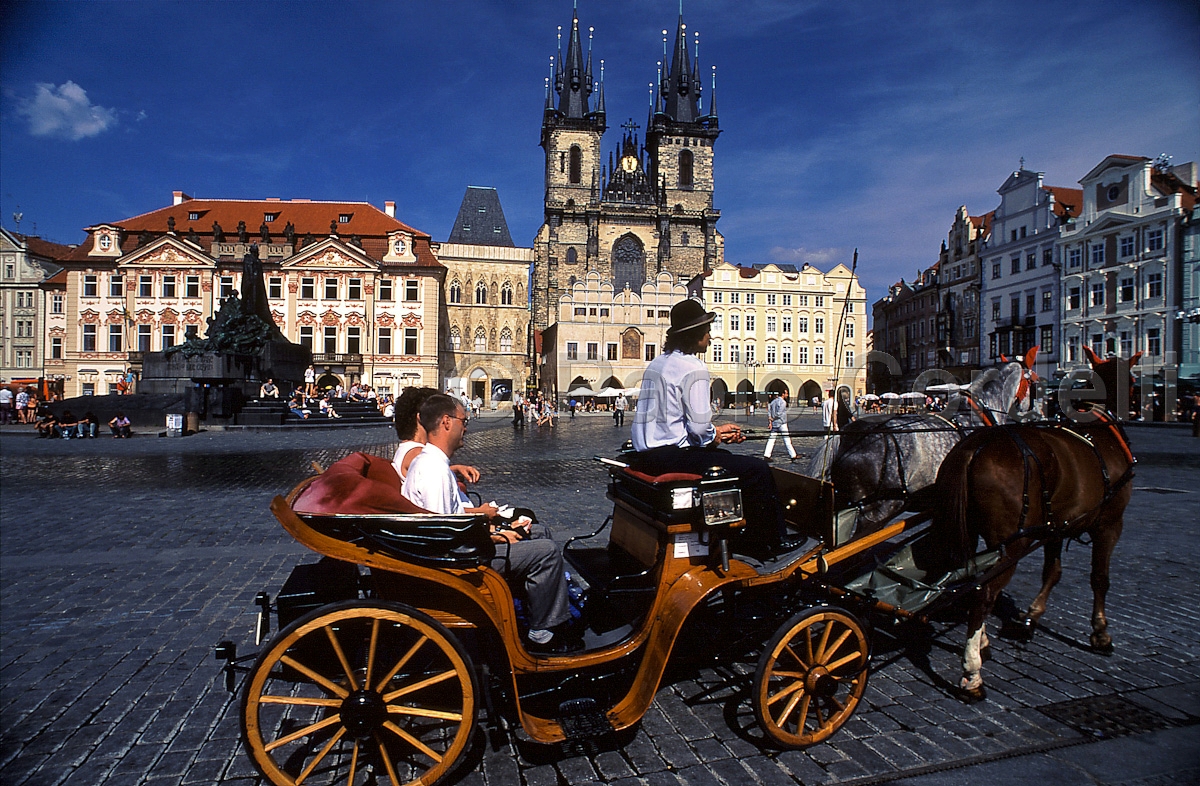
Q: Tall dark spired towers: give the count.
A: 2